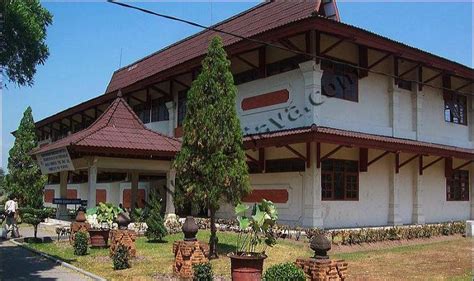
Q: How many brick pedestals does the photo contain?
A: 4